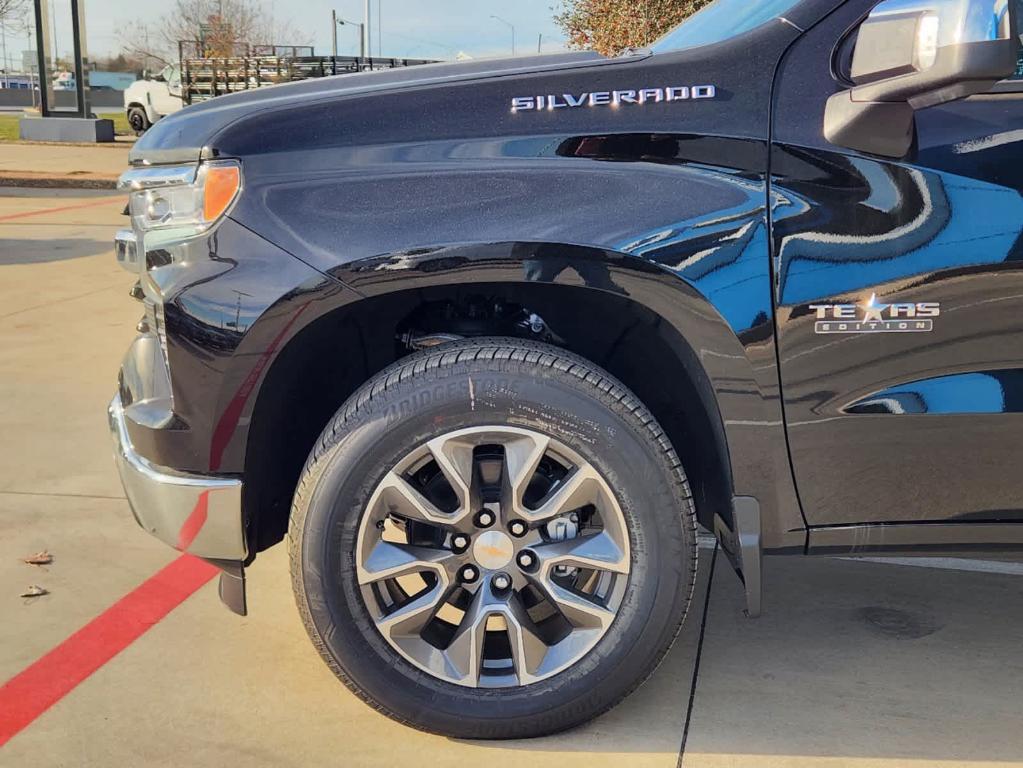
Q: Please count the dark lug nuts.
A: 6